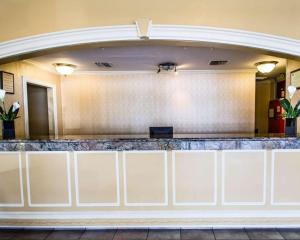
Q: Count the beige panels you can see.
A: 7